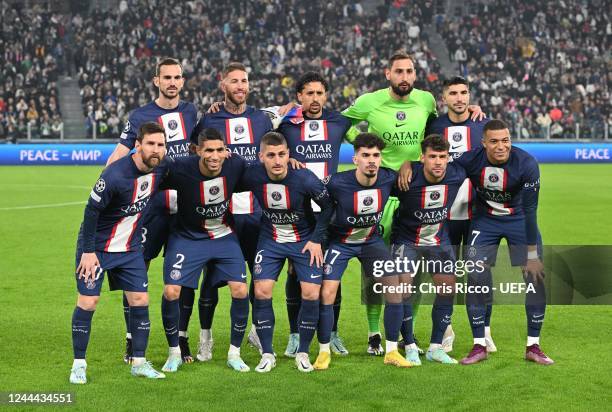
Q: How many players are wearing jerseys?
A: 11